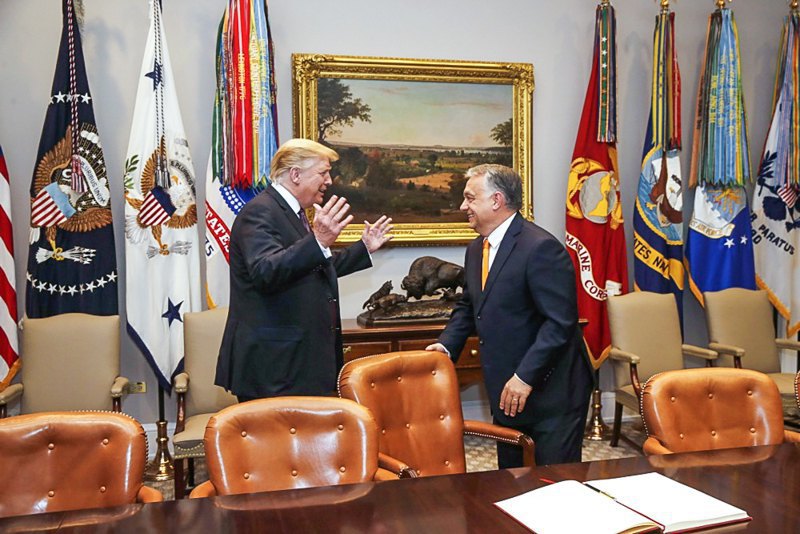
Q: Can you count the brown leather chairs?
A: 4